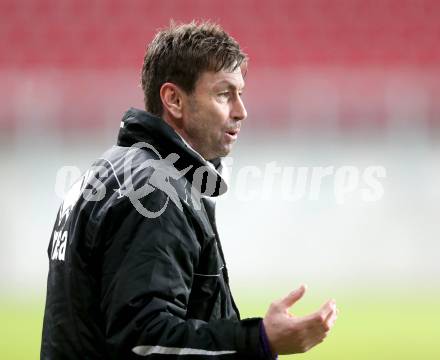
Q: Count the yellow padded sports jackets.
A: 0